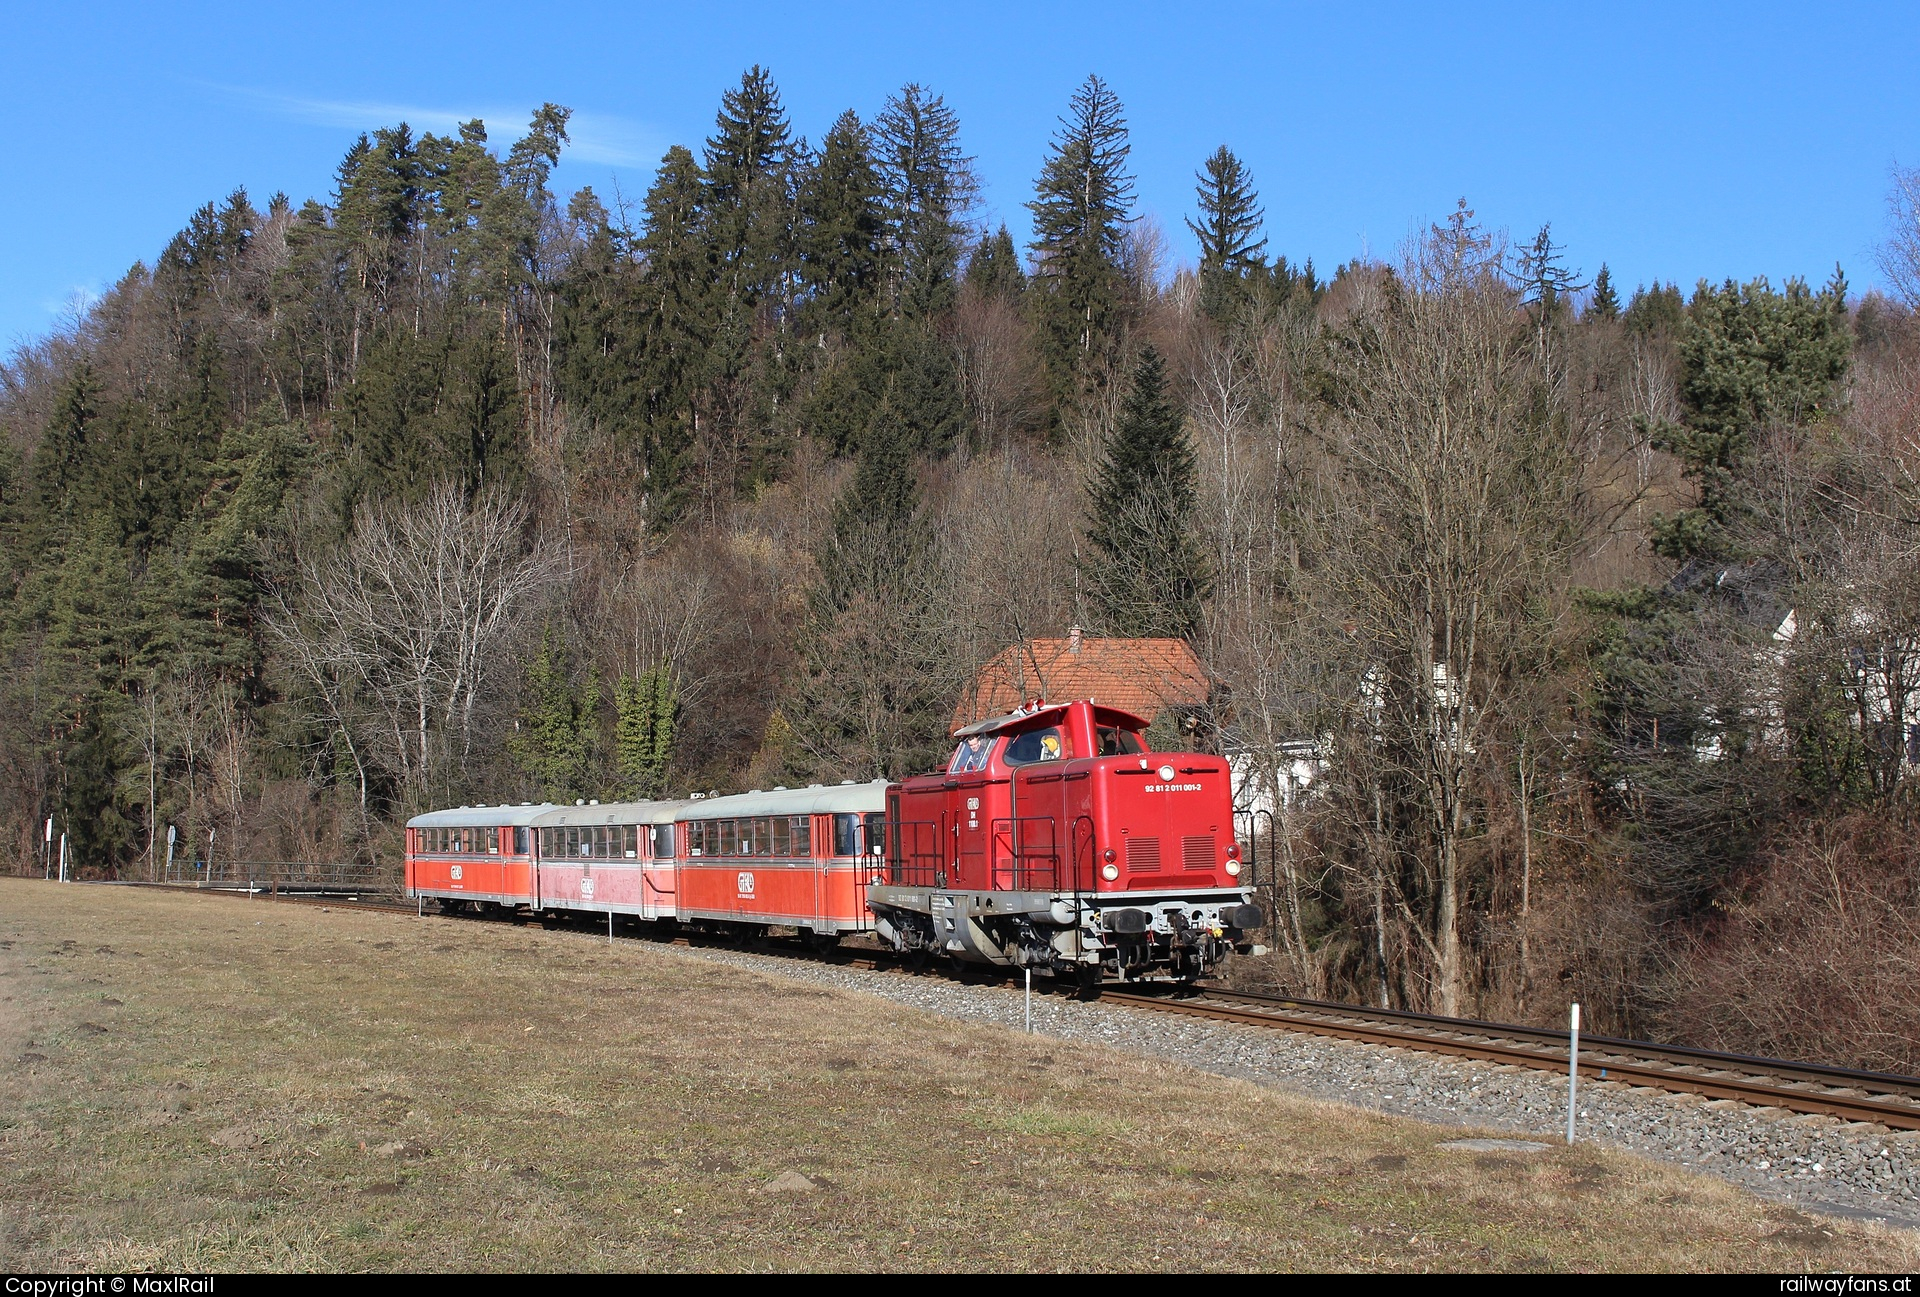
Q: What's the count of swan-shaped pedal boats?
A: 0